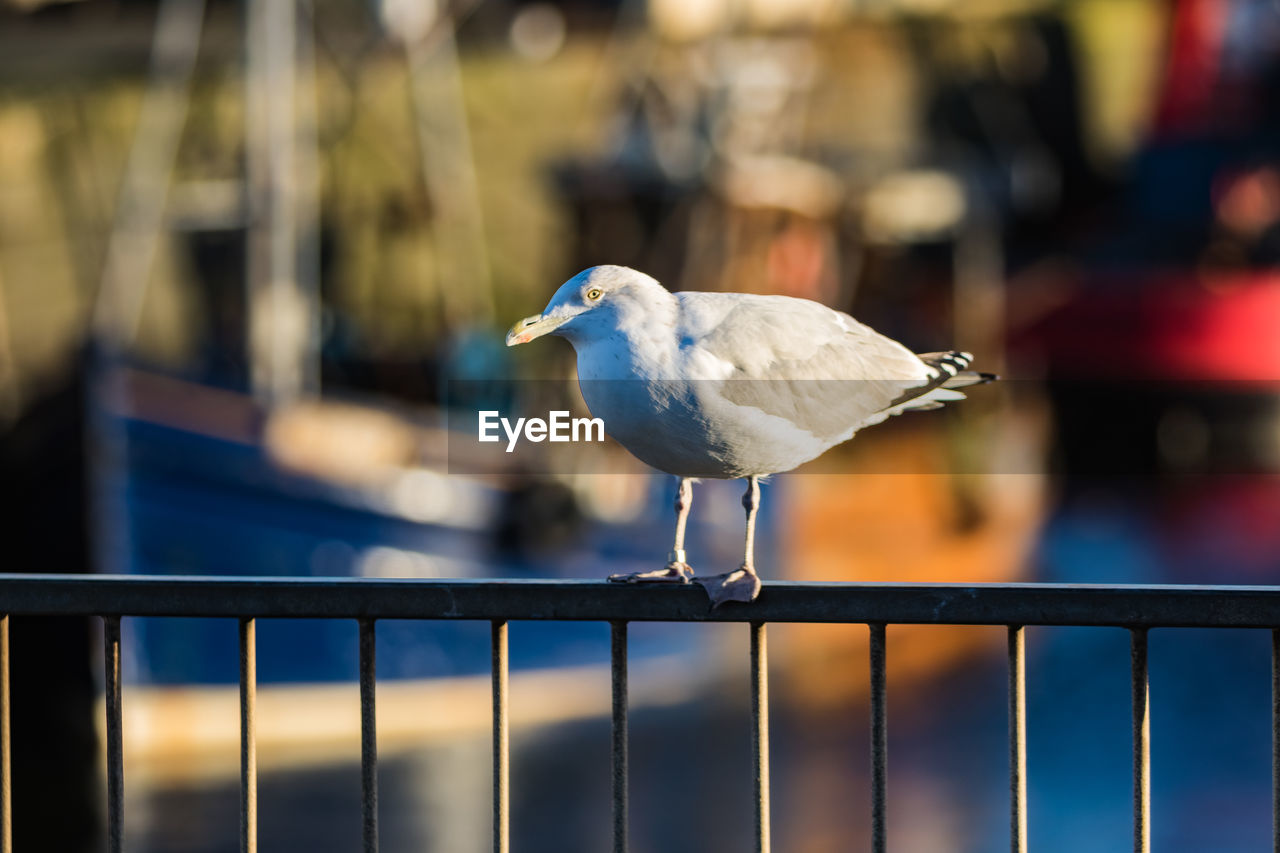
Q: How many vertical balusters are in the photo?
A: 11